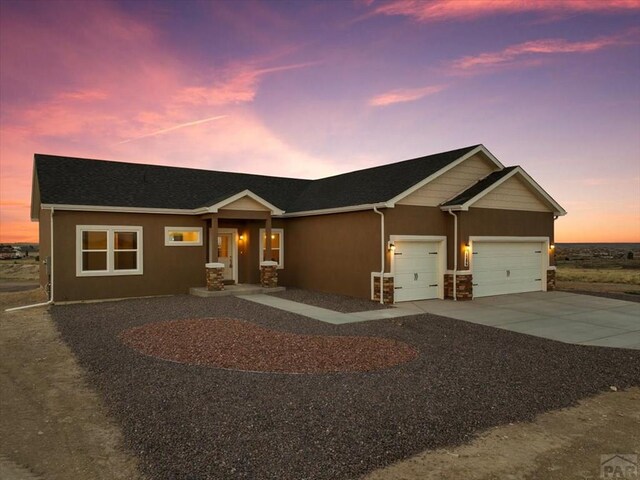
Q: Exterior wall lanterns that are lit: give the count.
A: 4